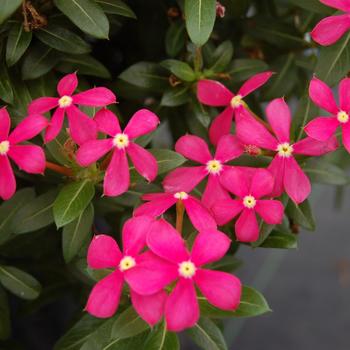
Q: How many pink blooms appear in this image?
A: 12